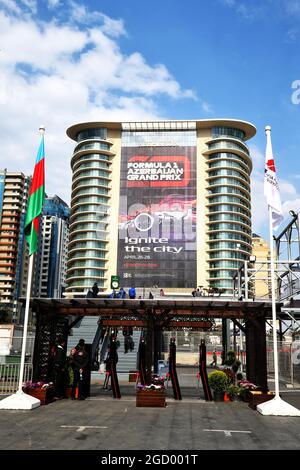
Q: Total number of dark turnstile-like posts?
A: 4